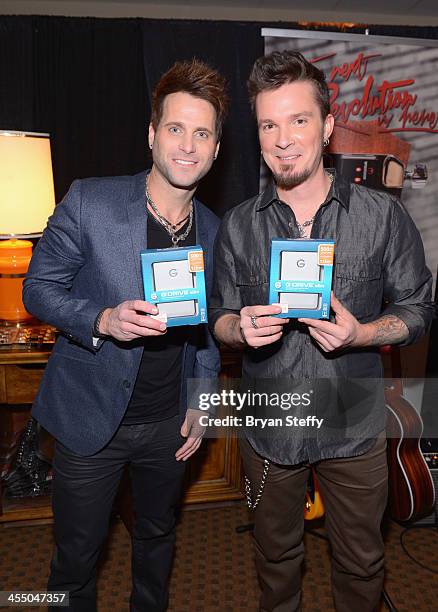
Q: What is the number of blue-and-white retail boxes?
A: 2